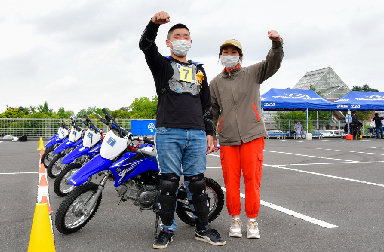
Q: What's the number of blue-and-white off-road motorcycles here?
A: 4